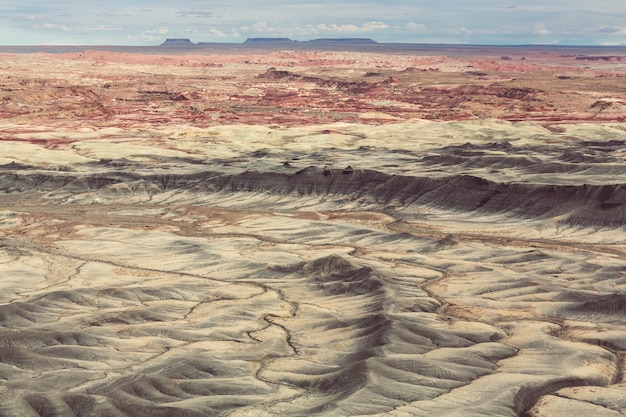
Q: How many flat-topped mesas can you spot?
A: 3